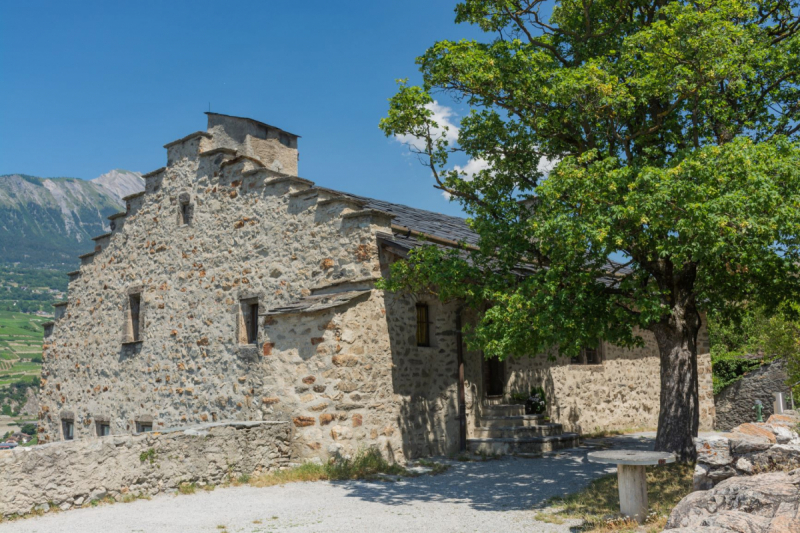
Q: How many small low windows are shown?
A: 3